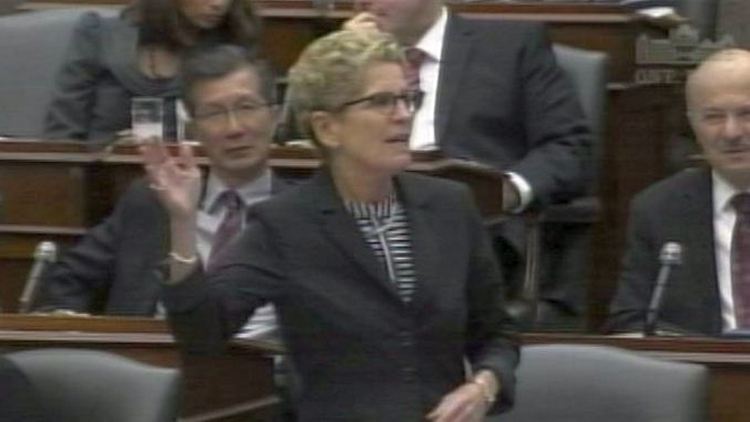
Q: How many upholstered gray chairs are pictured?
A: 4